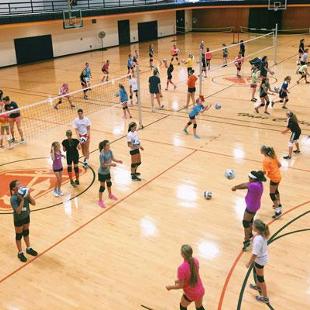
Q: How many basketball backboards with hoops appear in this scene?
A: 2